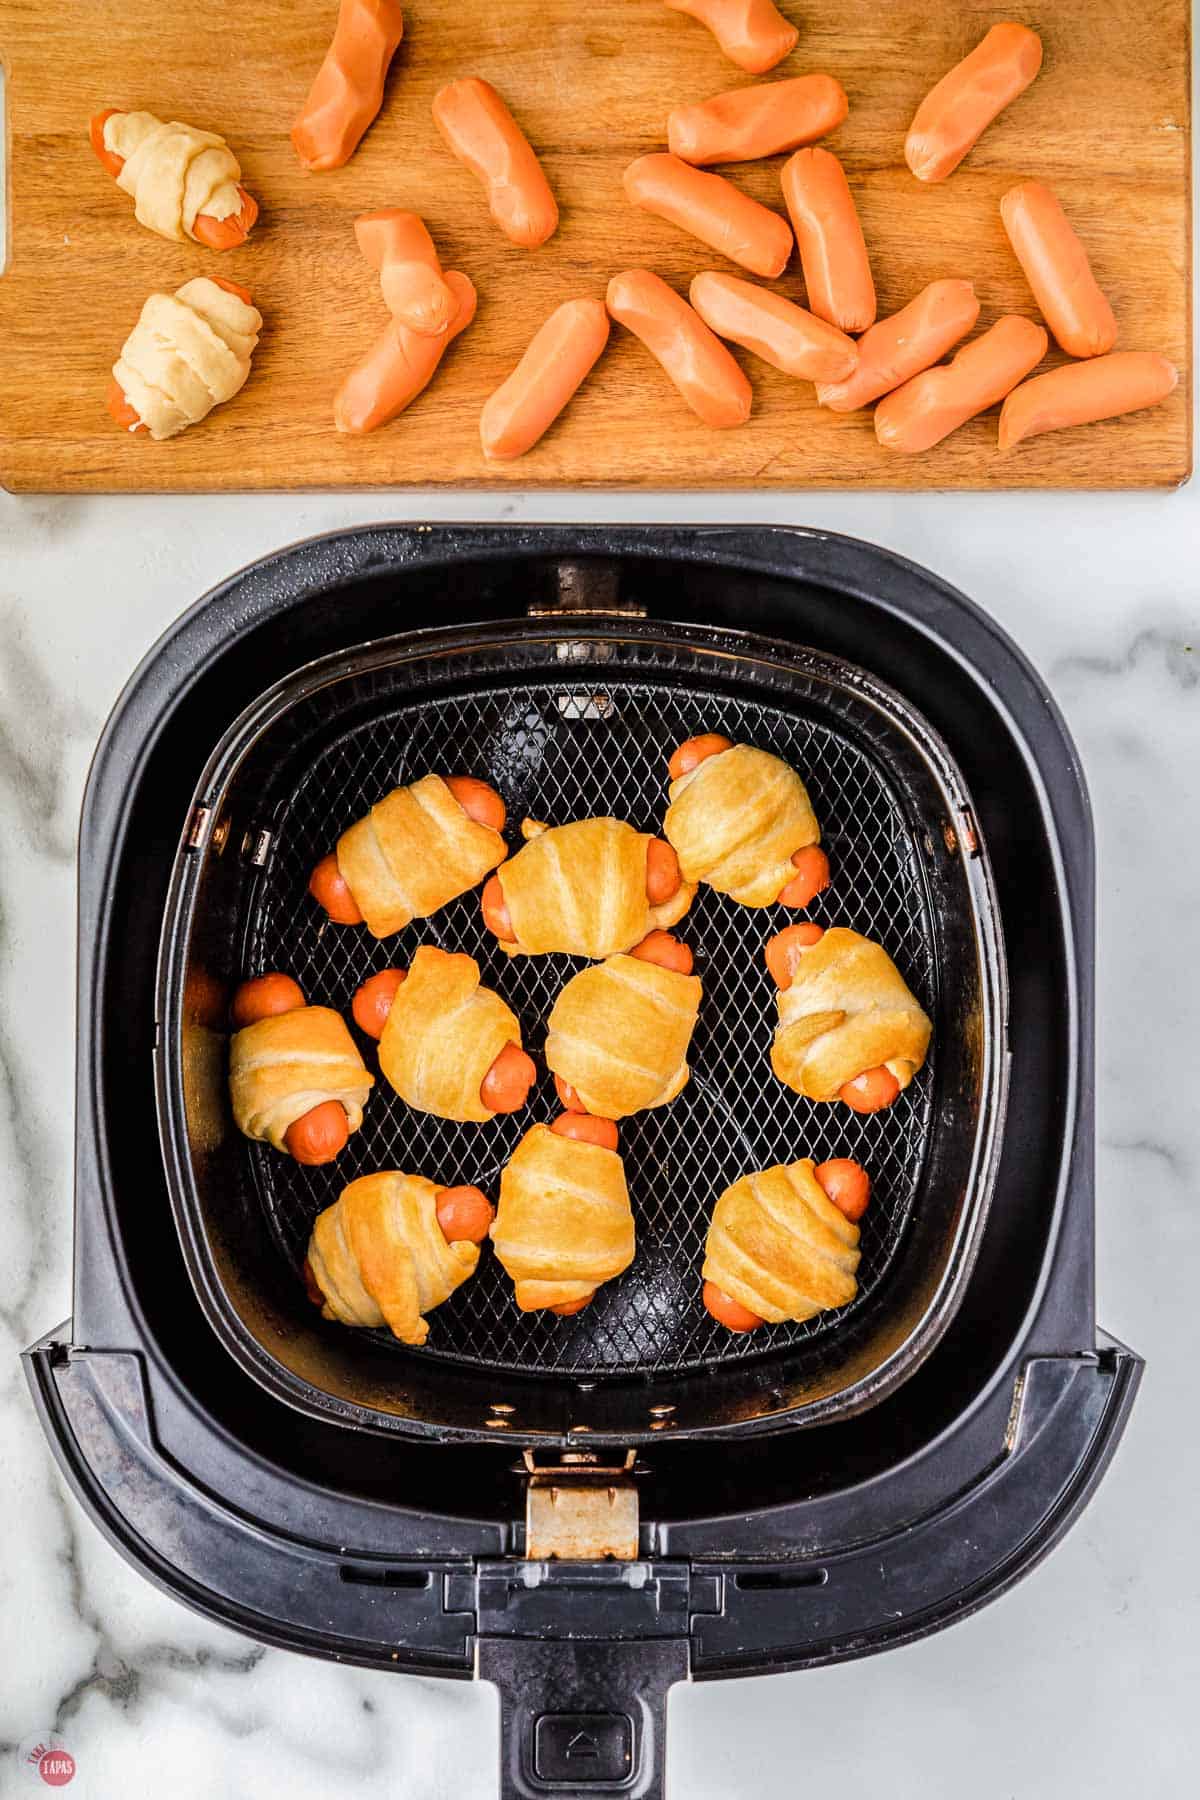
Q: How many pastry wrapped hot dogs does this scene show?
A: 12